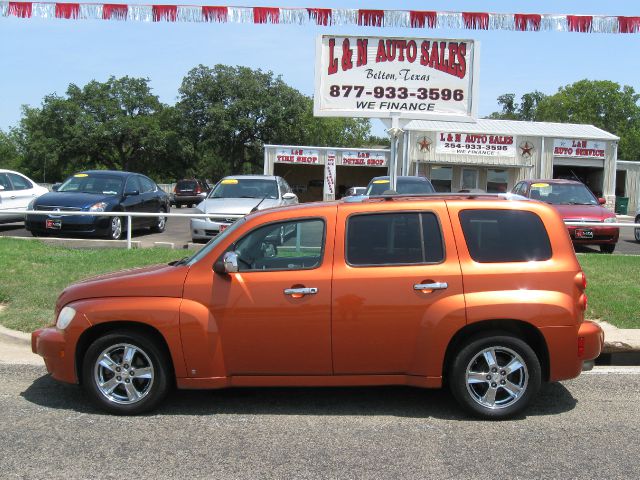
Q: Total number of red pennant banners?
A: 13